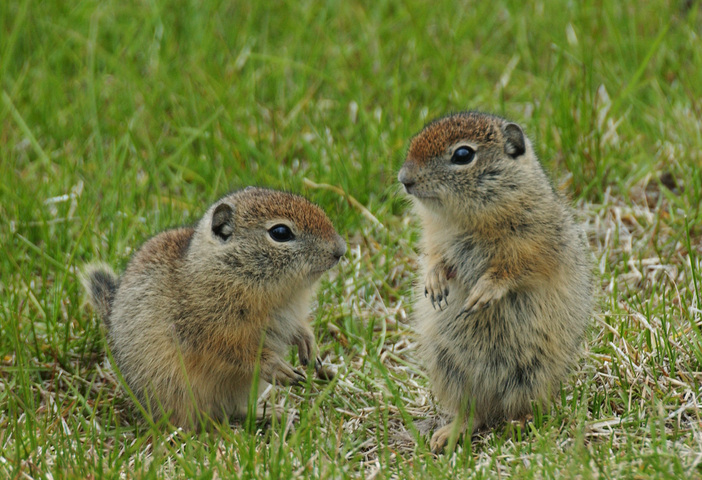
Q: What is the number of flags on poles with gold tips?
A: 0